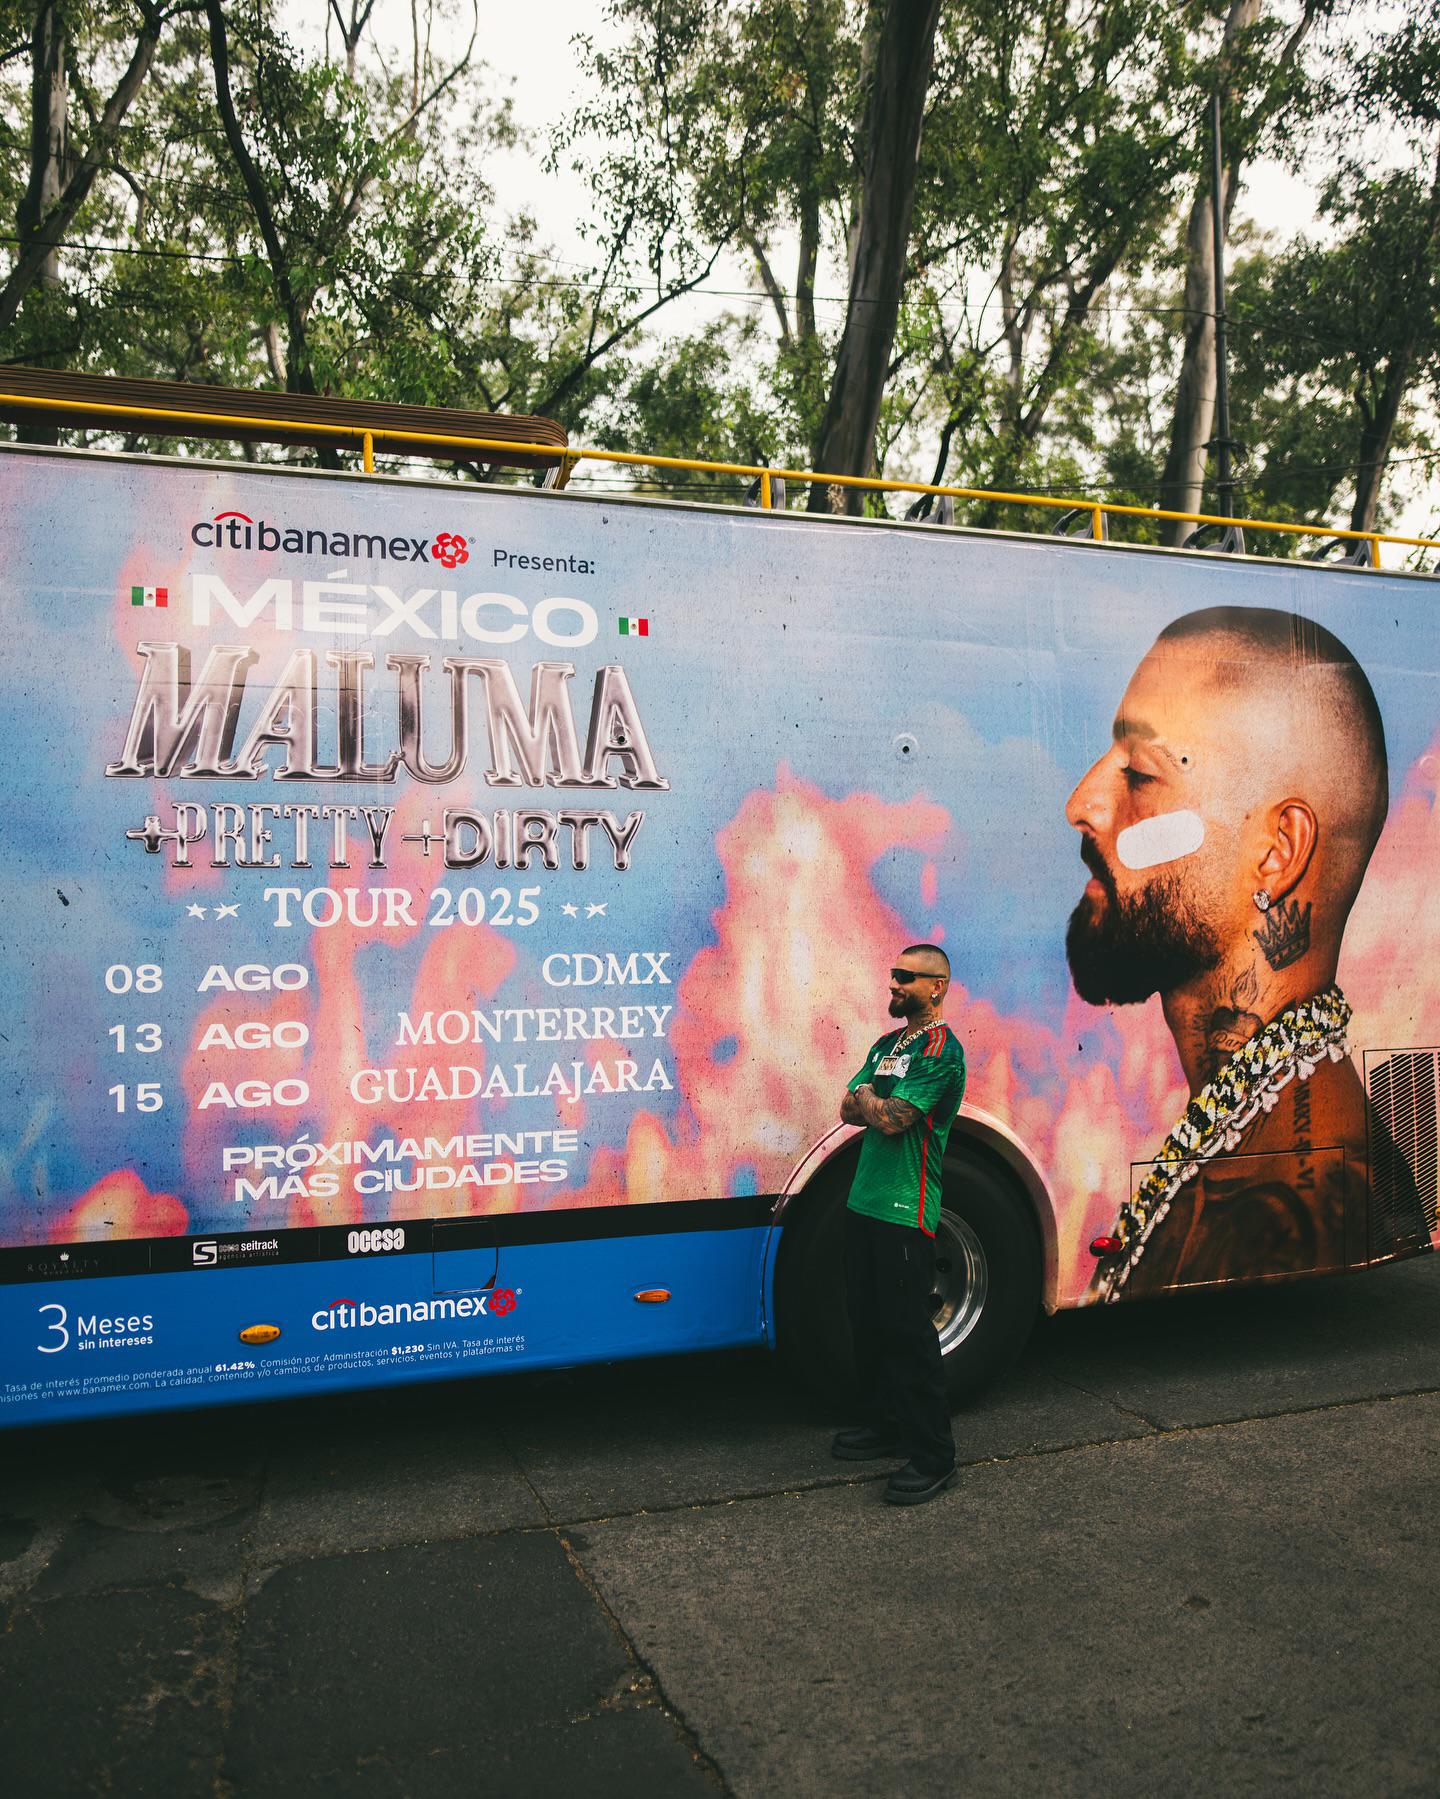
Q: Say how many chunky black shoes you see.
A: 2